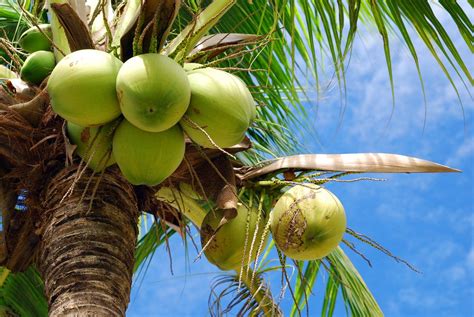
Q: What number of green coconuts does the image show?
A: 9